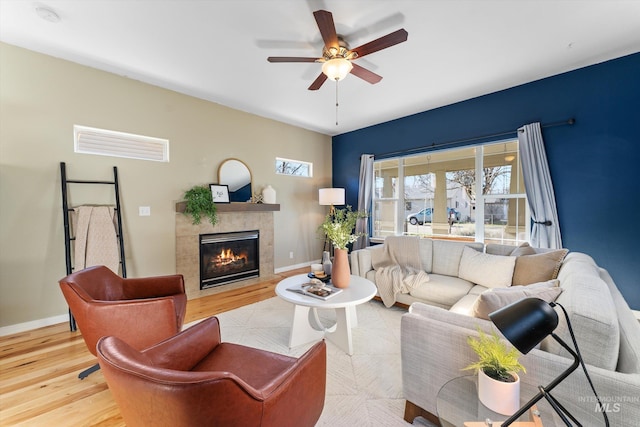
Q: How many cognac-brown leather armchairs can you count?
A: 2